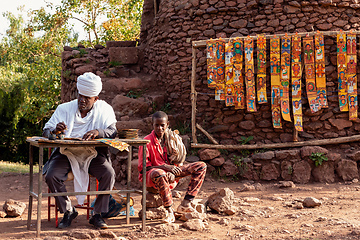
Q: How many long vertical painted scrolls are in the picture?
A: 13